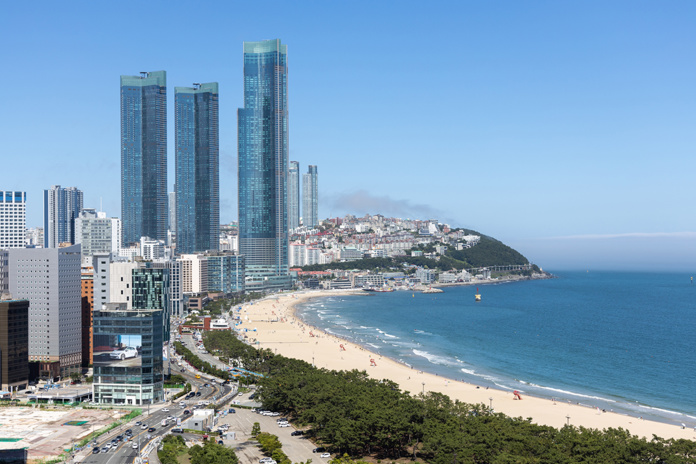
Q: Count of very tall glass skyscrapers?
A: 3